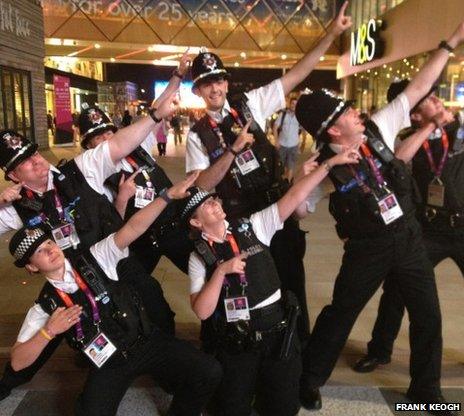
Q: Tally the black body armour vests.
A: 7